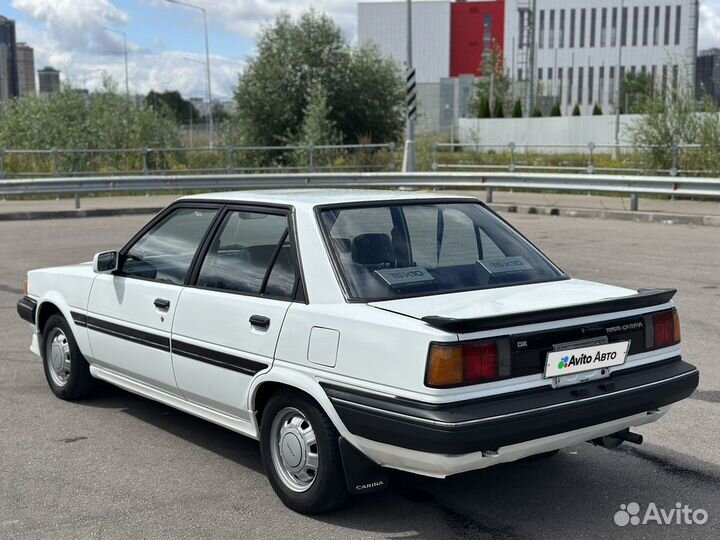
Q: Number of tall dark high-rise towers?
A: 3